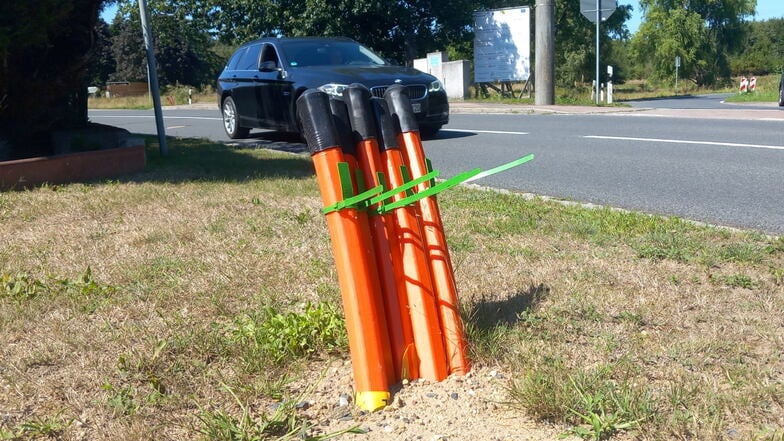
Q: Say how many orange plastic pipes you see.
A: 5